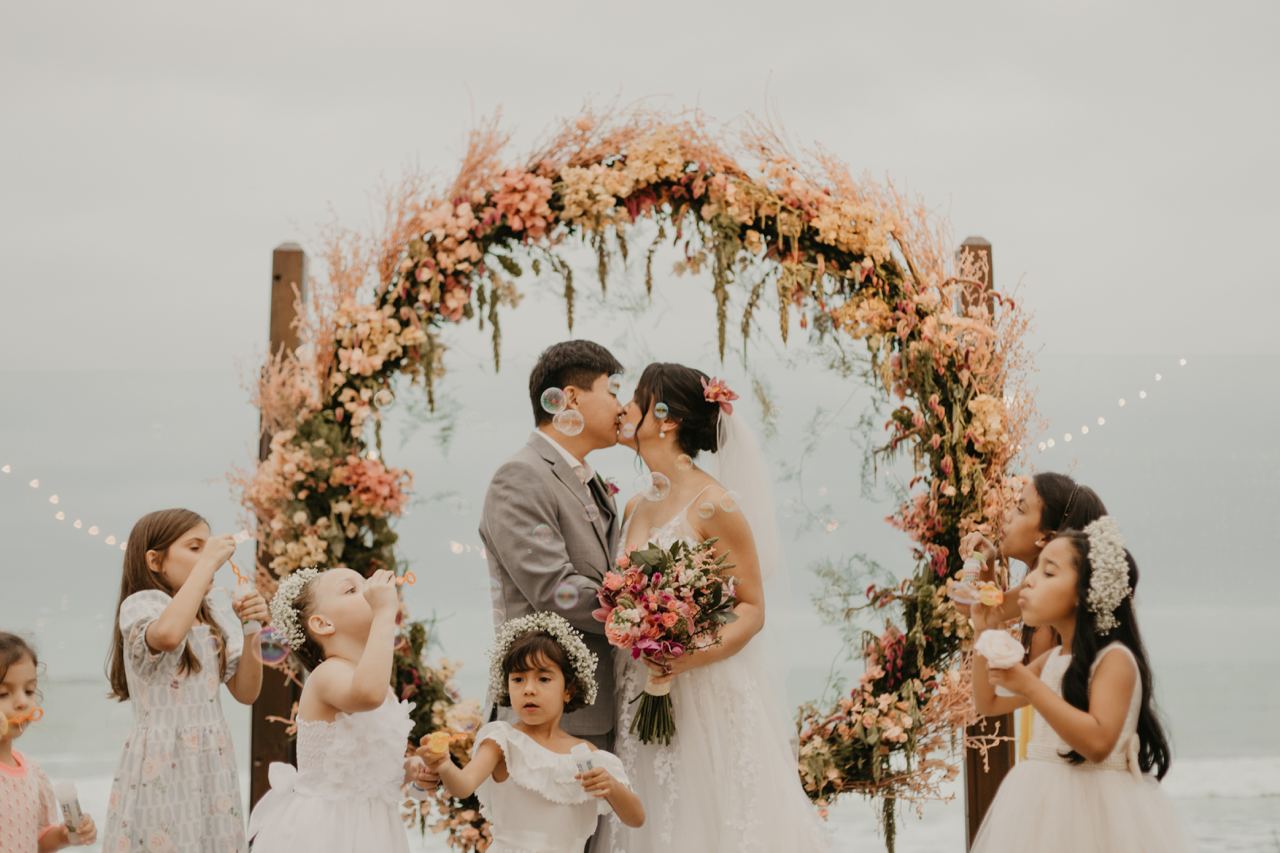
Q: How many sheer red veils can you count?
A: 0